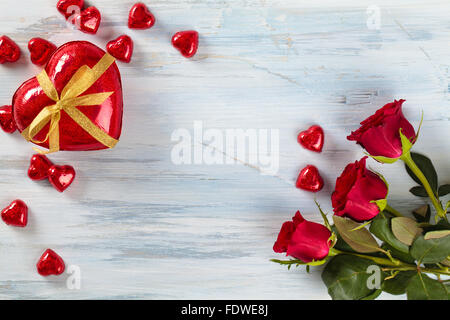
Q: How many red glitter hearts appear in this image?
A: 15